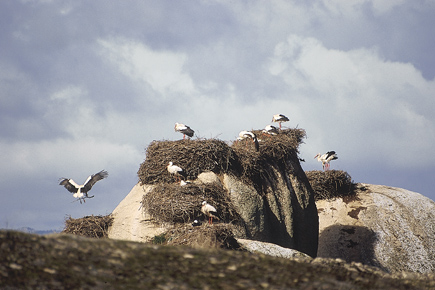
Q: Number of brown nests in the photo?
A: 6